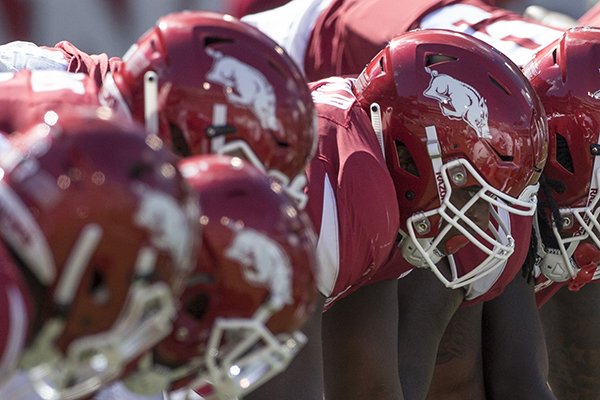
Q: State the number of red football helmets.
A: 5